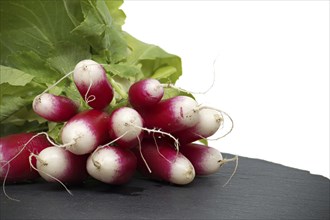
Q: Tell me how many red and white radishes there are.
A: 12